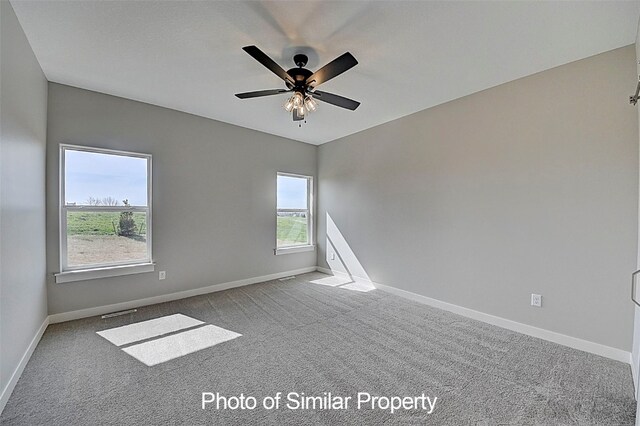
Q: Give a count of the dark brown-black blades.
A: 5